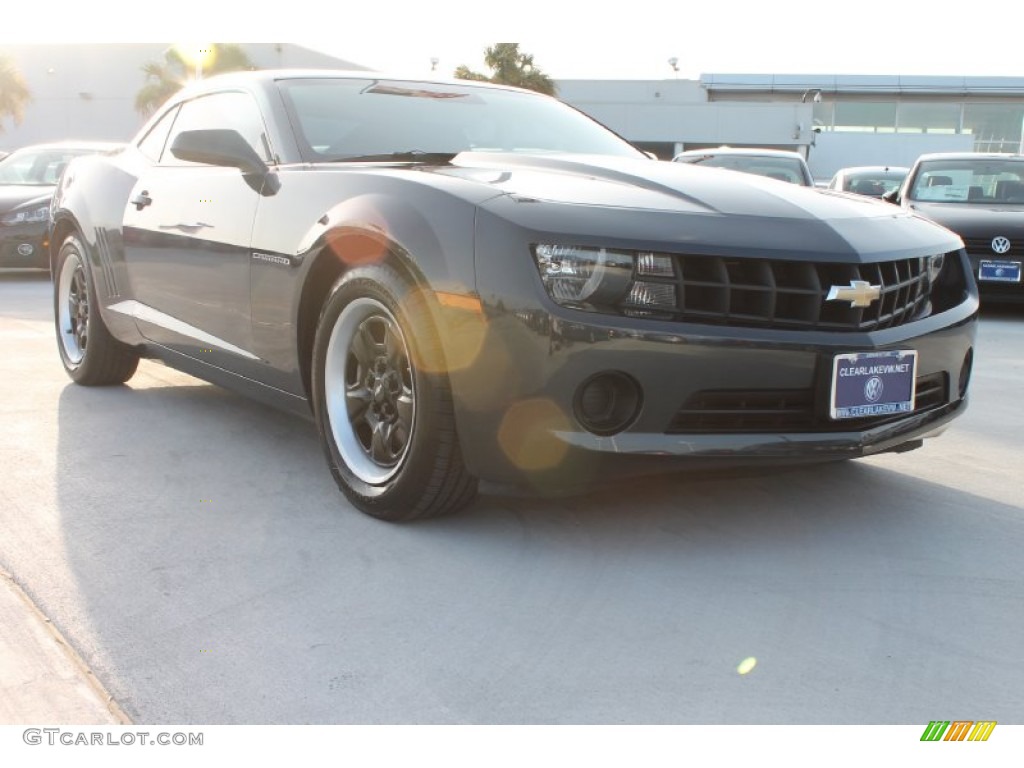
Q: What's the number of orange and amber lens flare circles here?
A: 3